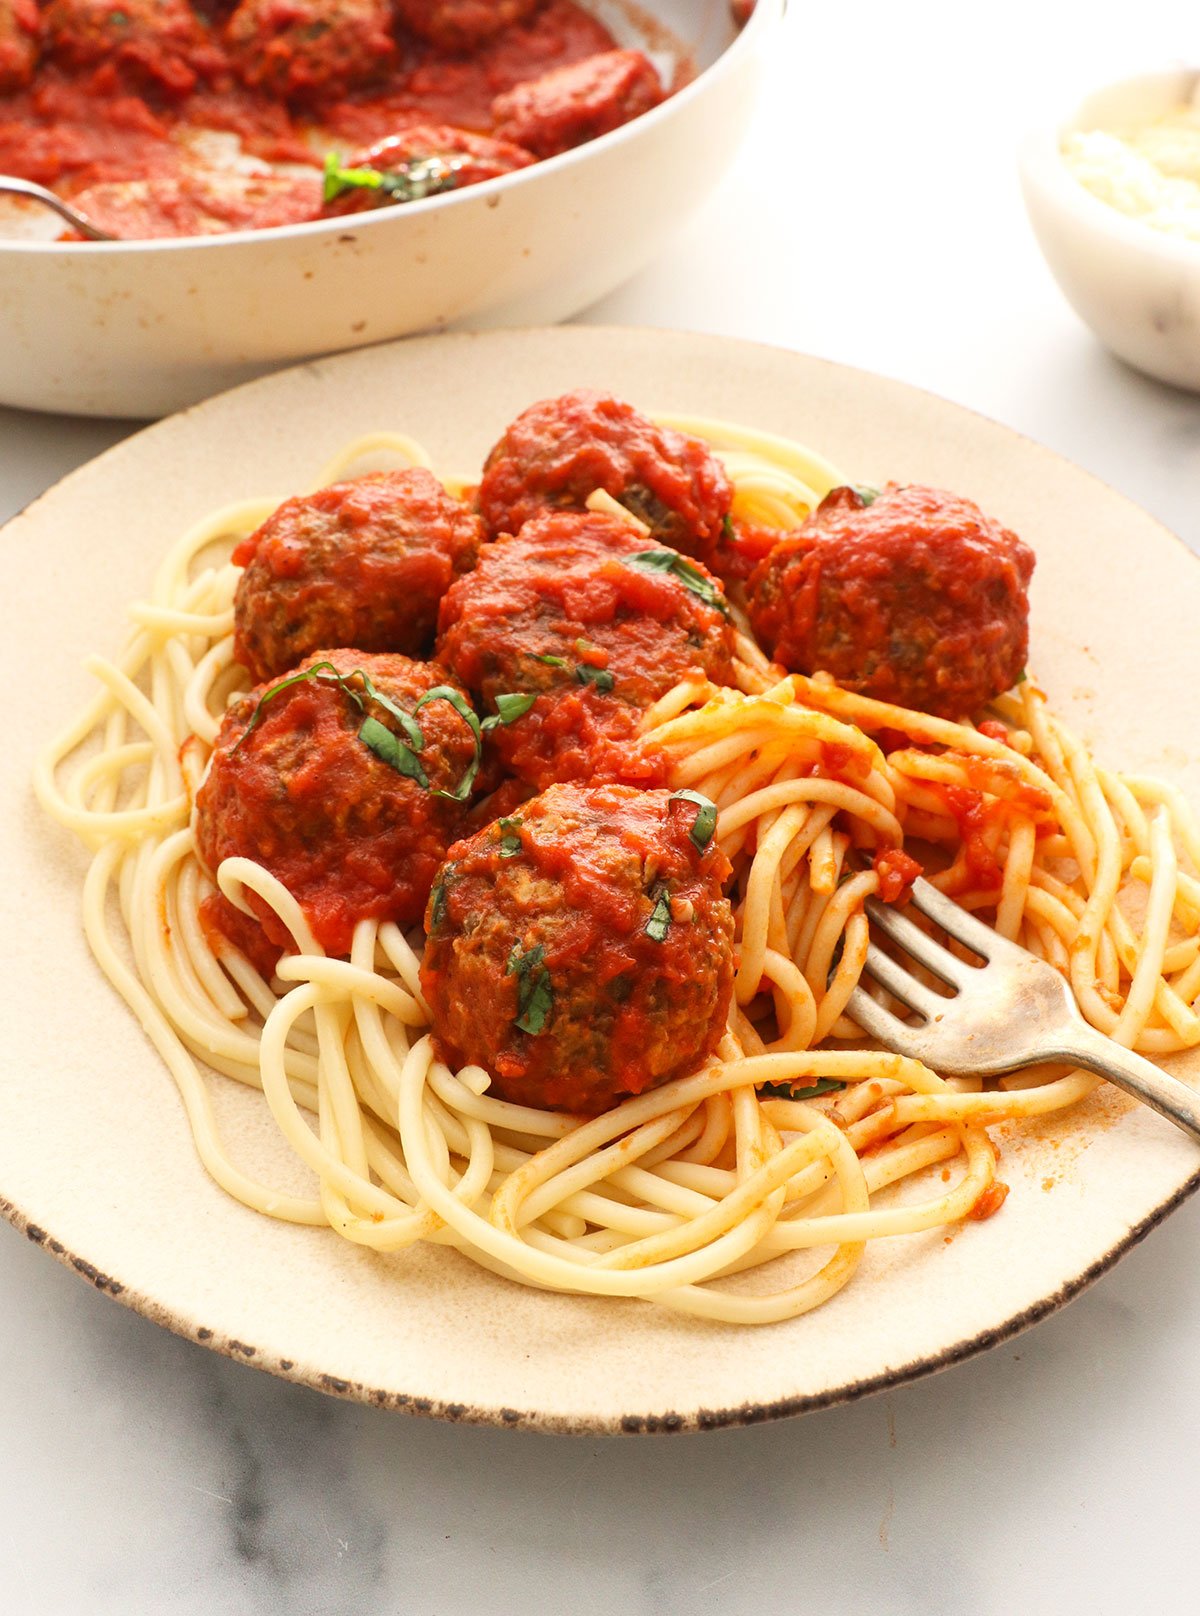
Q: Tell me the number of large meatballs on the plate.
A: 6